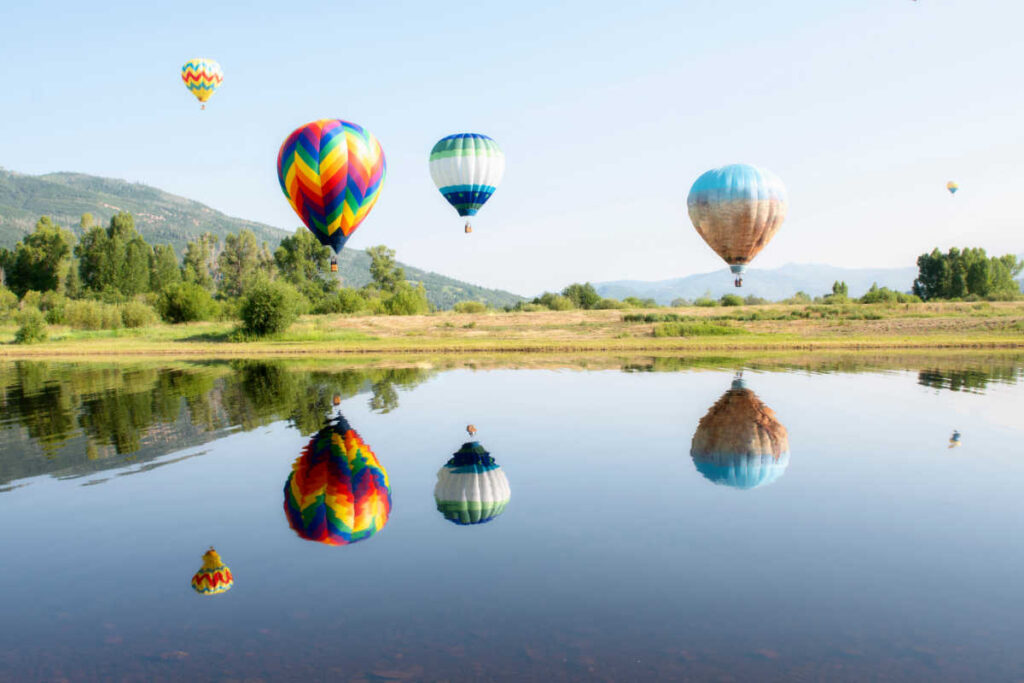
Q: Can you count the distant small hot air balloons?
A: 2